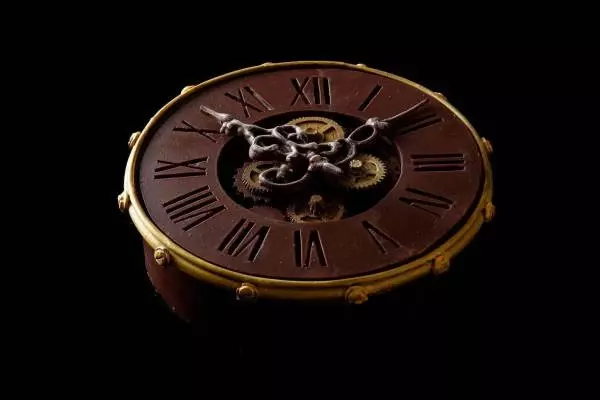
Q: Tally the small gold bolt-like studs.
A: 12